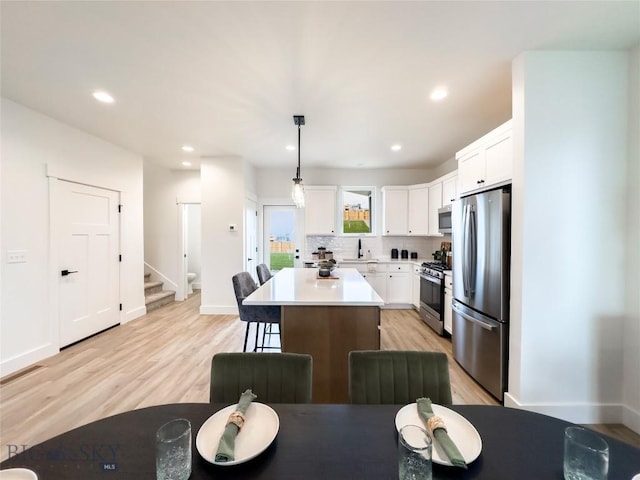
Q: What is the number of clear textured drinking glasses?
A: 3